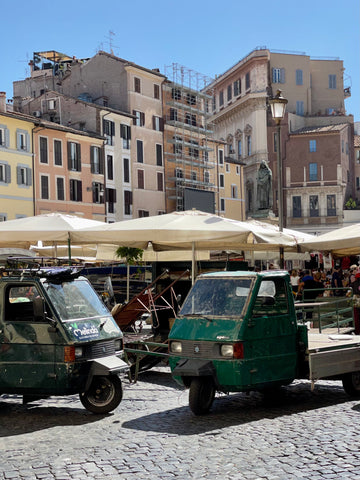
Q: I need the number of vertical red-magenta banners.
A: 0